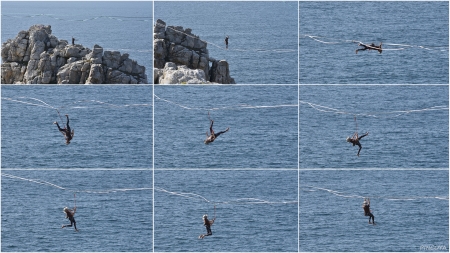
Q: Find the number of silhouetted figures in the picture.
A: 9